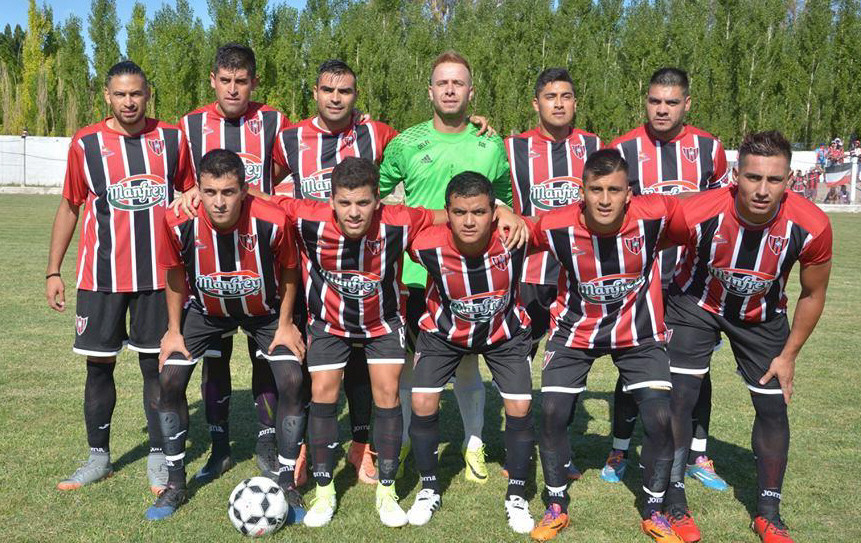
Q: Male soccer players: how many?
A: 11